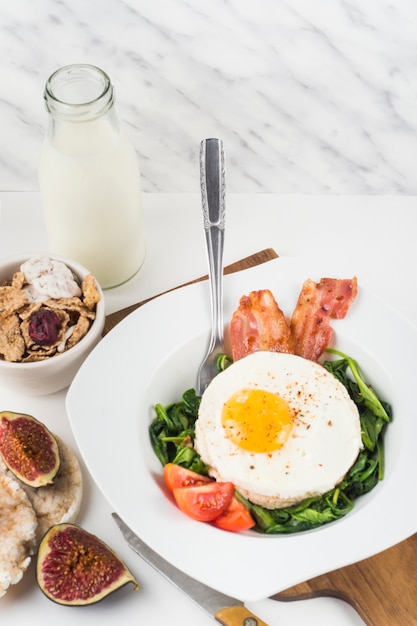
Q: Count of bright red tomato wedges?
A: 3